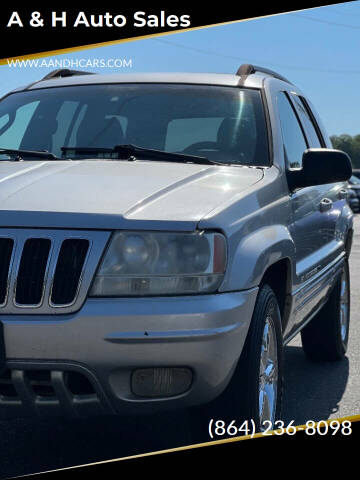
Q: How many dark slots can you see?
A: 3